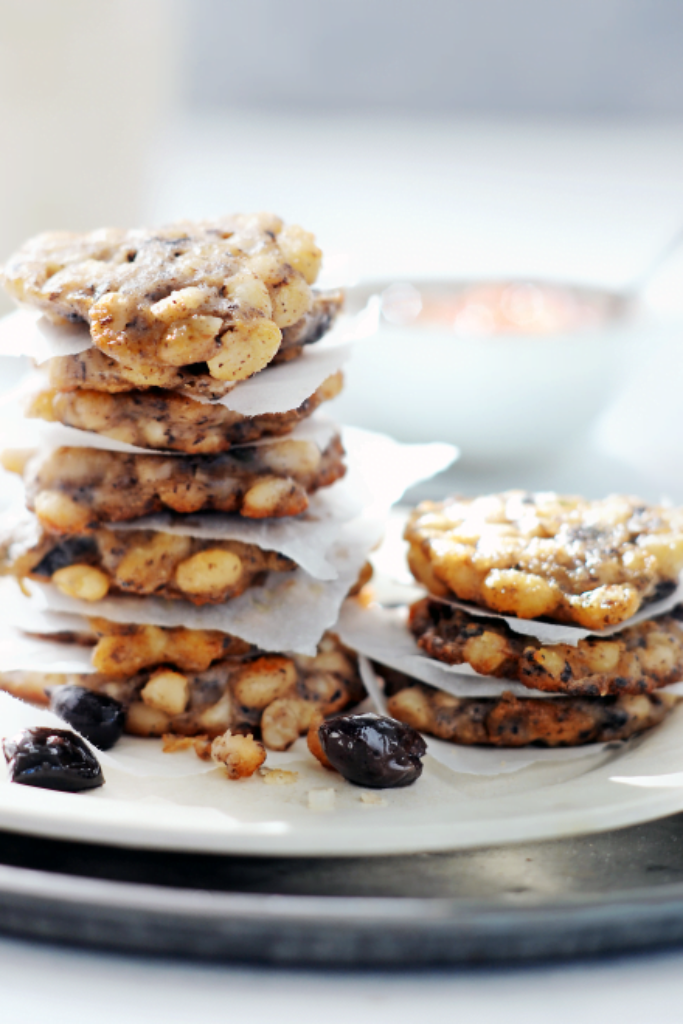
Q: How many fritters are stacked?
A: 10